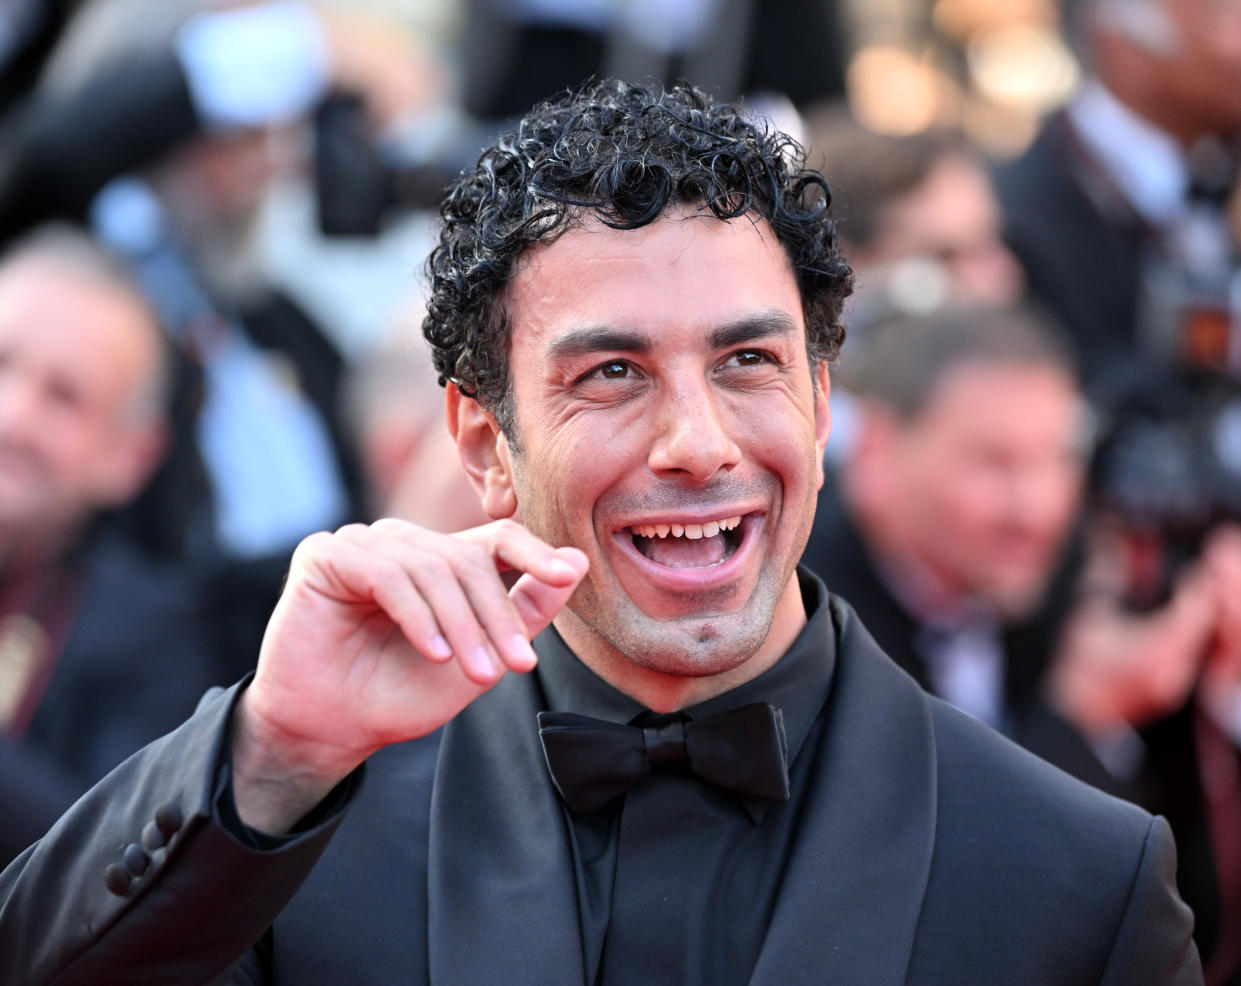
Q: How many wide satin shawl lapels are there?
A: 2